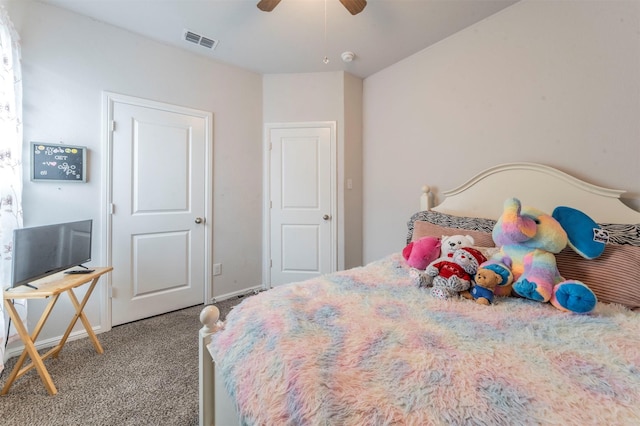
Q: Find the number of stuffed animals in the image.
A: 5